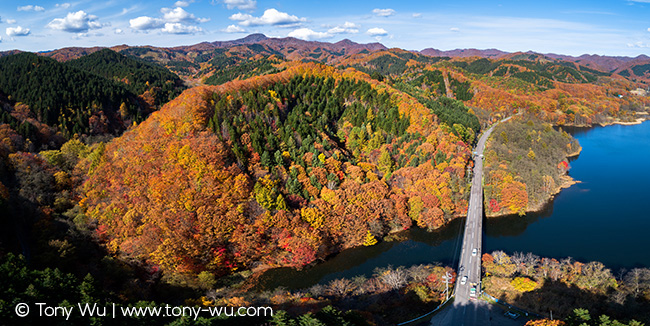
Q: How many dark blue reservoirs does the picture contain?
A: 1